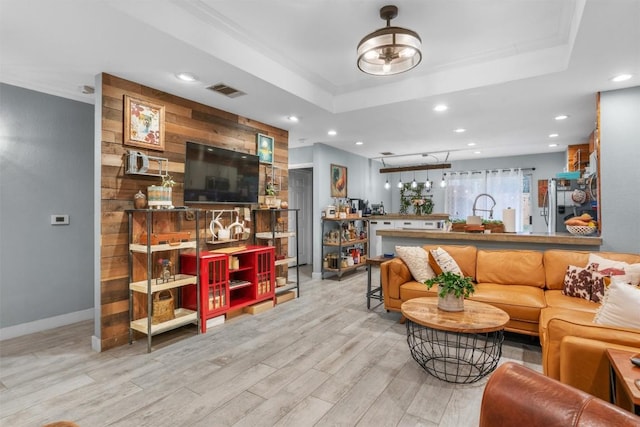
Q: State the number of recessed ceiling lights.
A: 12